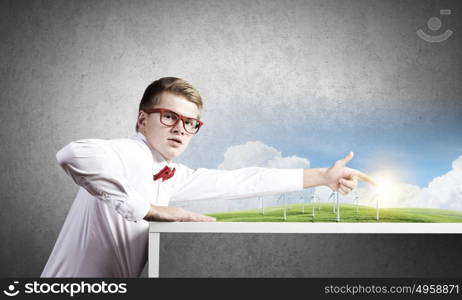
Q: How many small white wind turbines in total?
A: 9